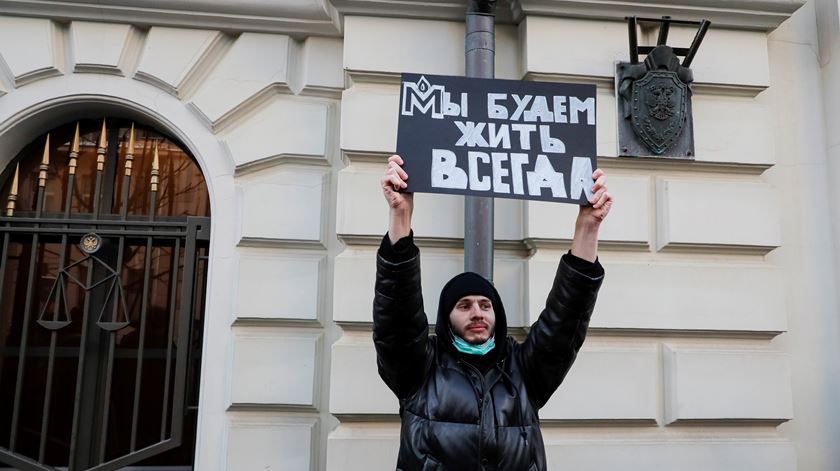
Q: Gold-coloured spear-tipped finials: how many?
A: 6